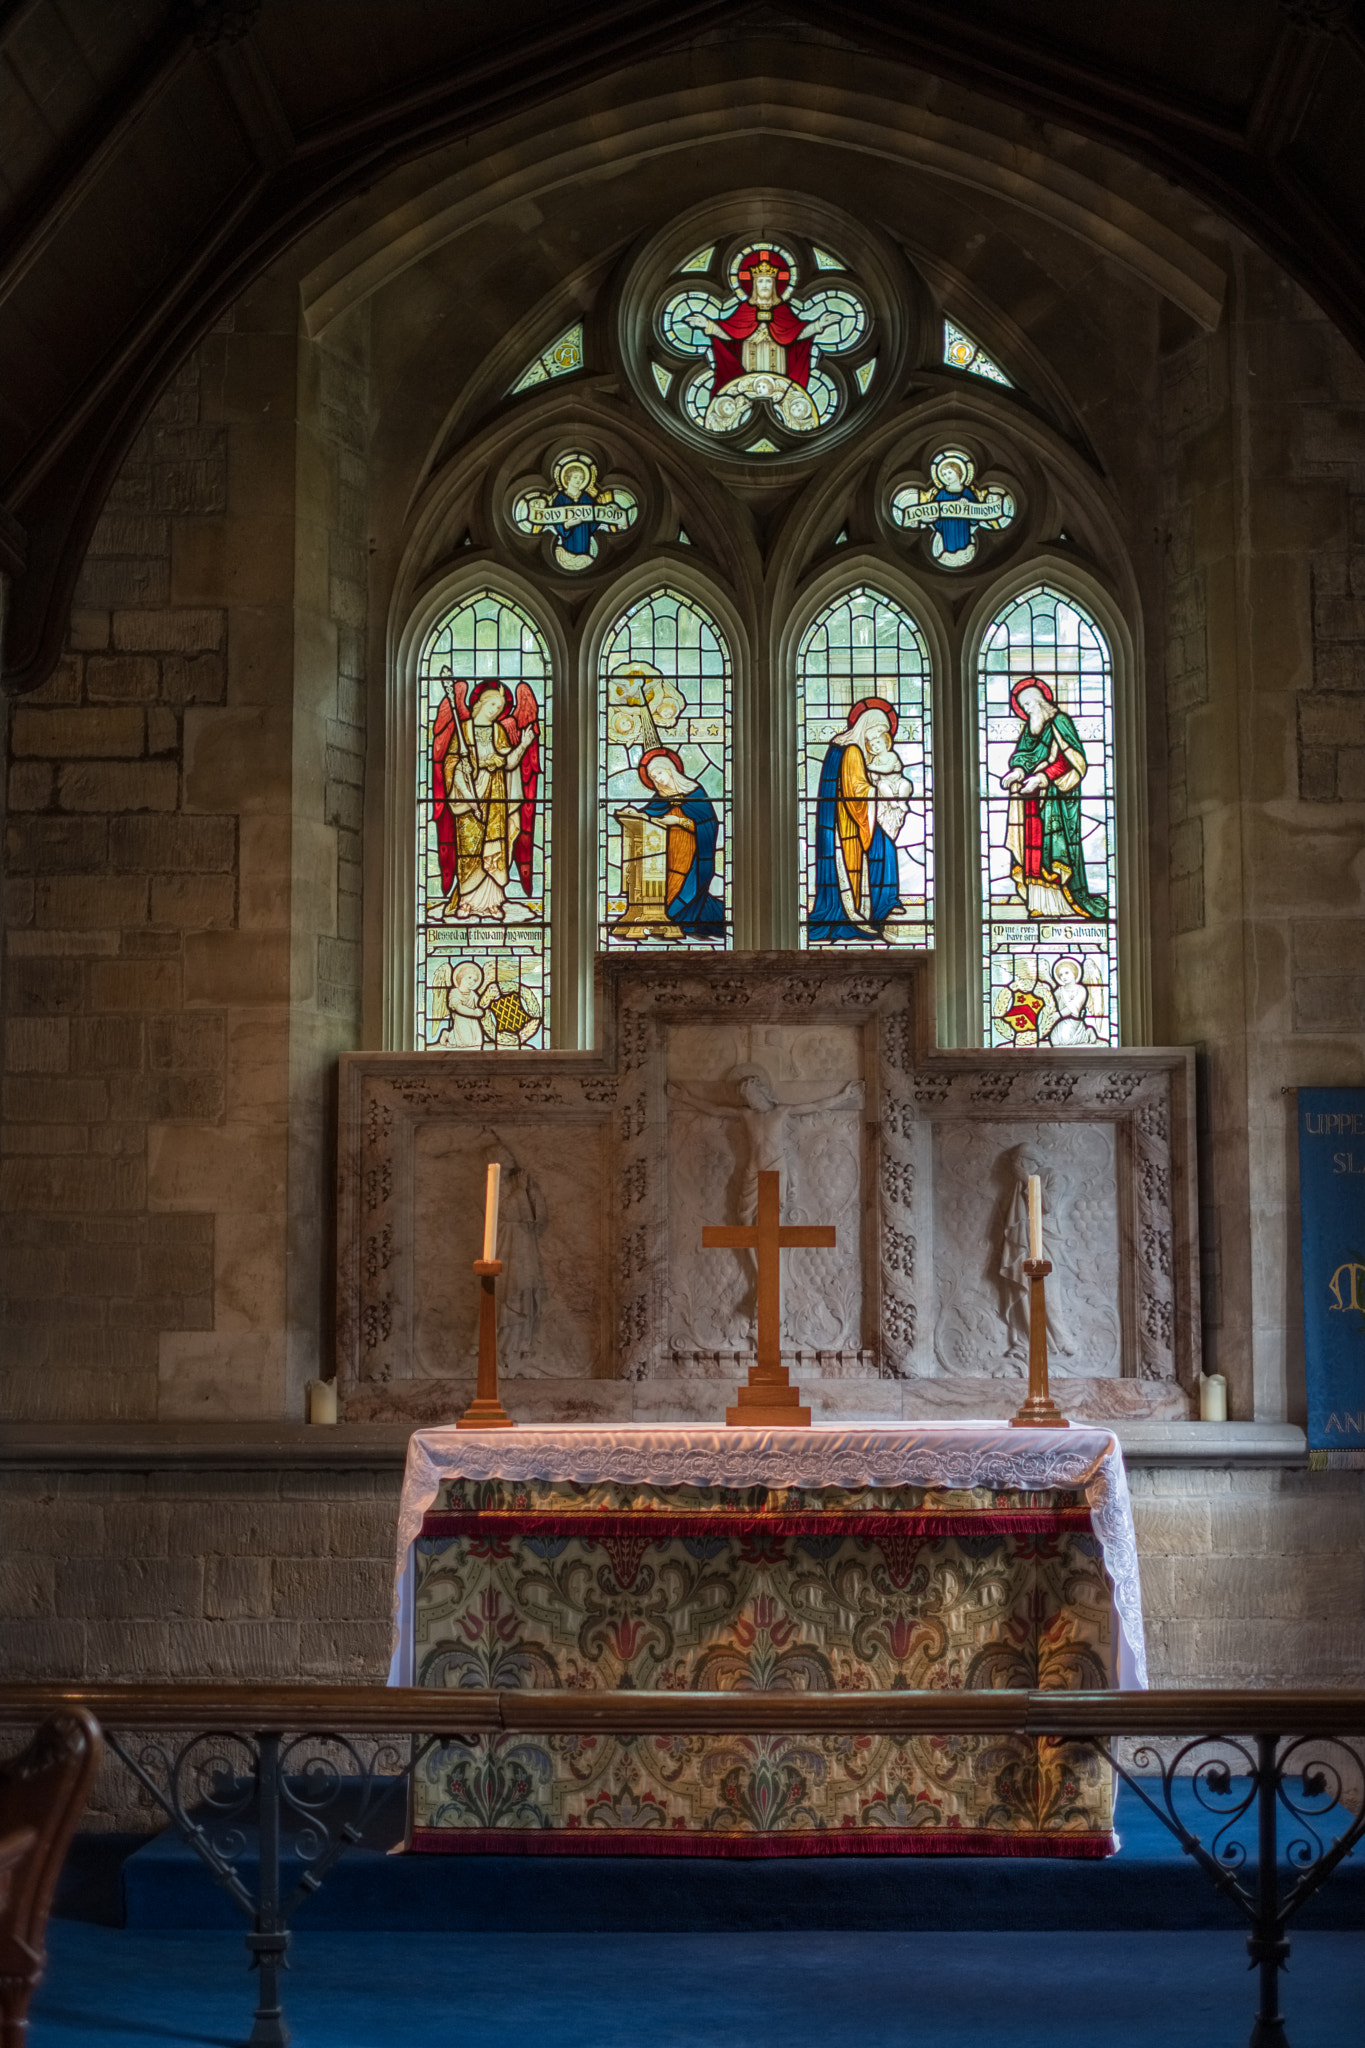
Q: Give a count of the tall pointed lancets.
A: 4